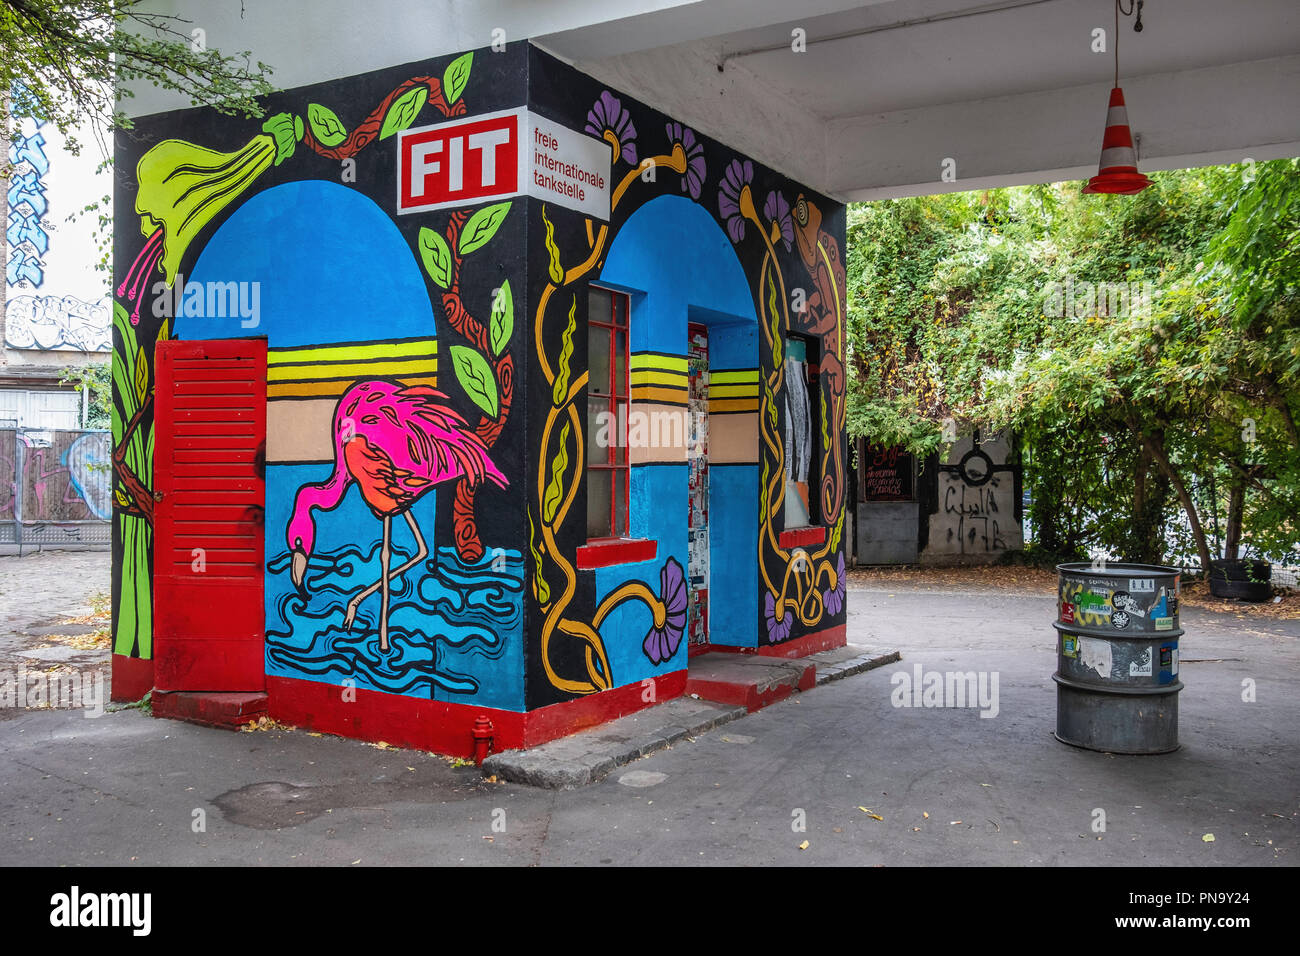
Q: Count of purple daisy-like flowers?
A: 7